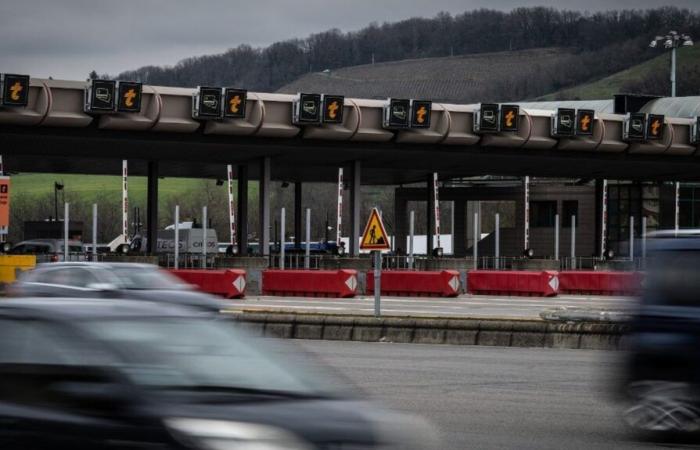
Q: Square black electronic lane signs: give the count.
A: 15